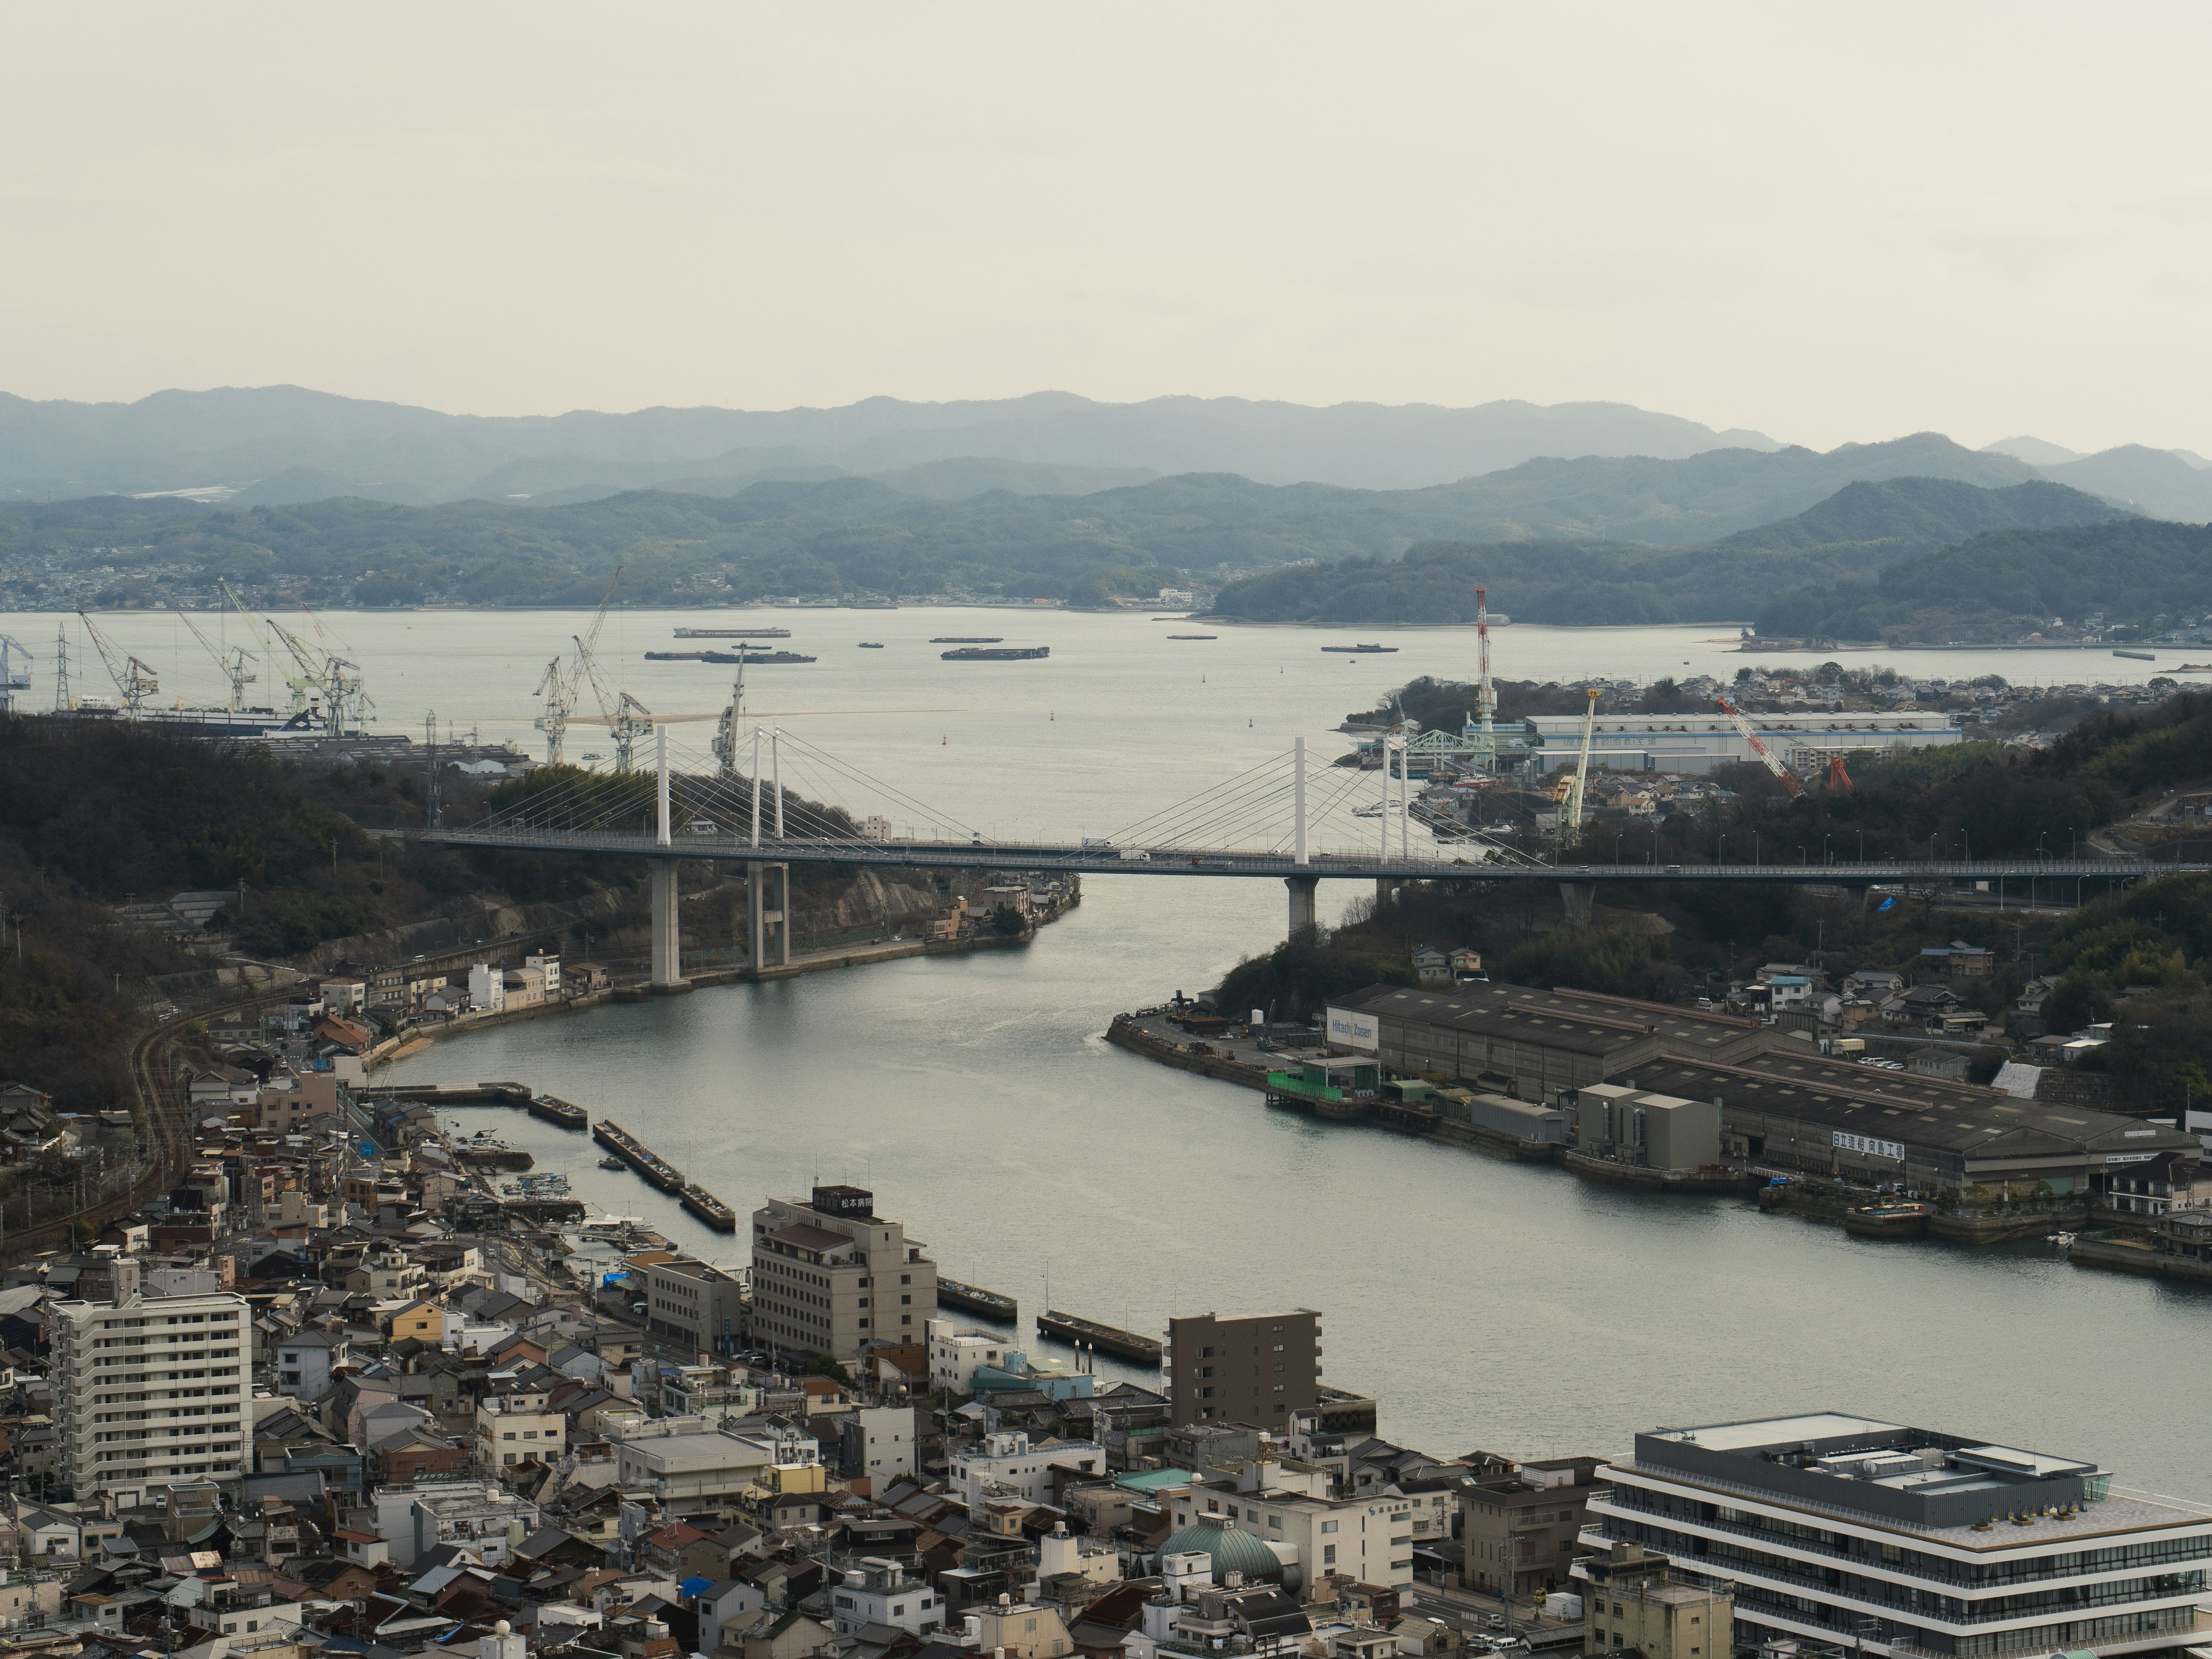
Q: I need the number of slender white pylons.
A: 6